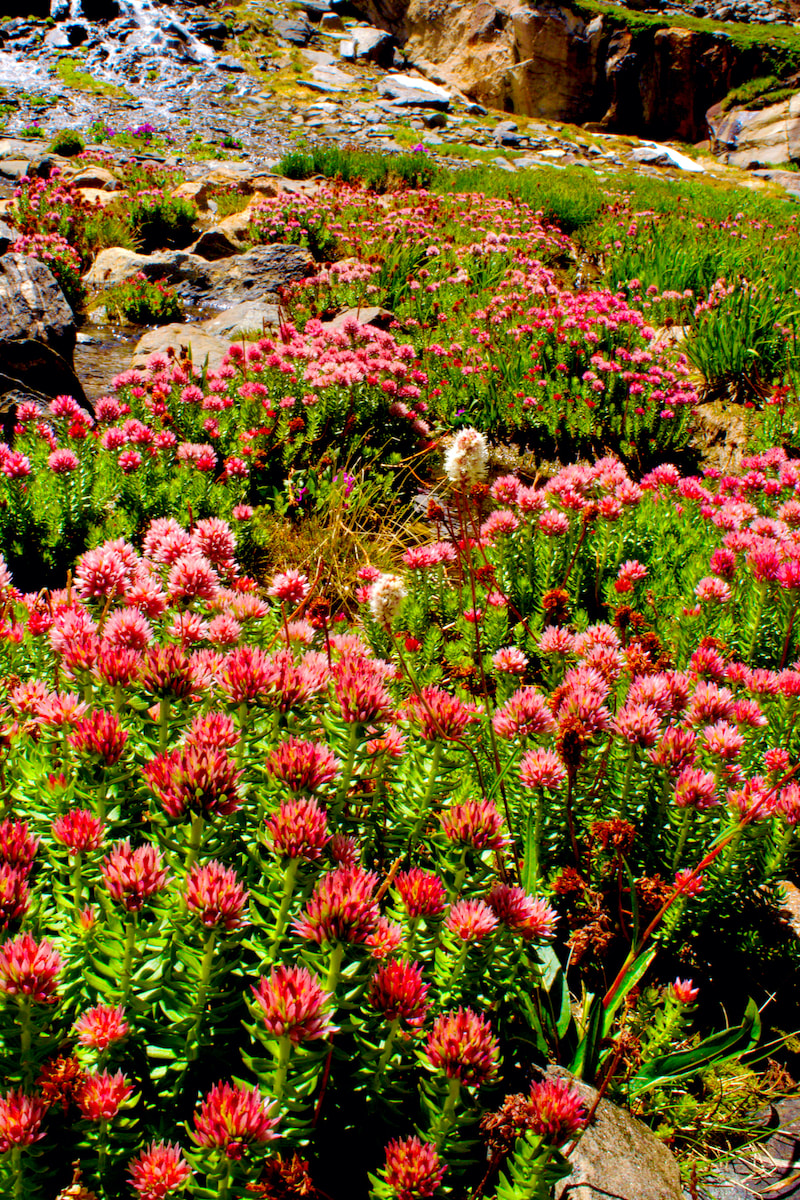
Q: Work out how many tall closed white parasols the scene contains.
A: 0